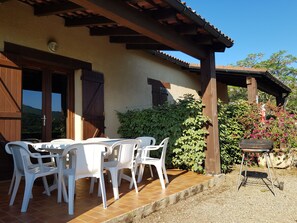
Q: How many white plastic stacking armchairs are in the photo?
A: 8